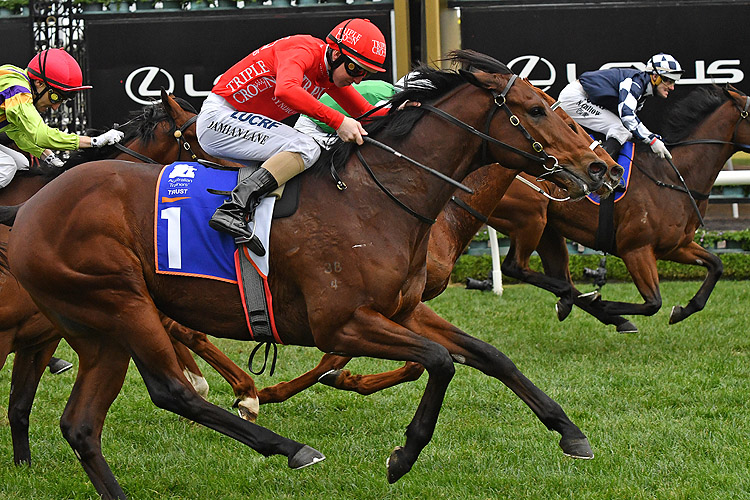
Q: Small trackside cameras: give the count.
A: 2